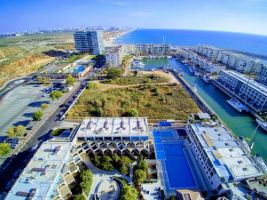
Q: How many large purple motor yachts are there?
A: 0